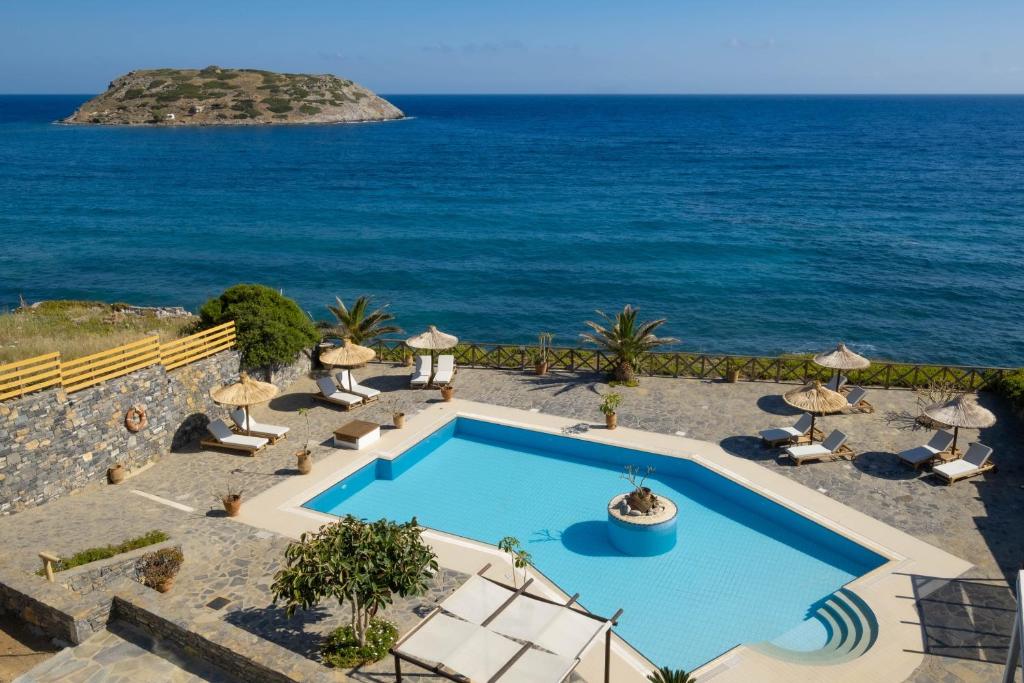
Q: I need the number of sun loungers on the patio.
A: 12